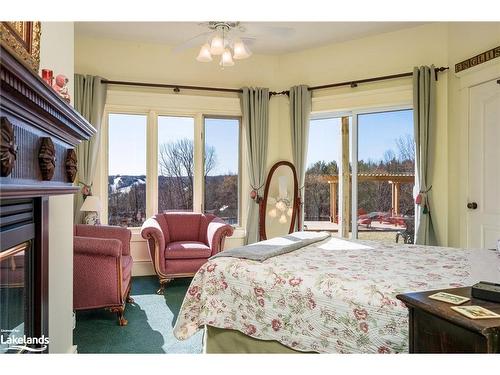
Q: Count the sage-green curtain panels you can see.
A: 4